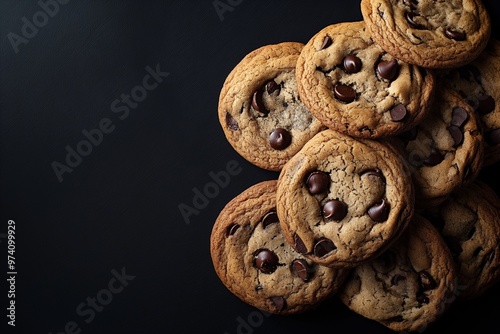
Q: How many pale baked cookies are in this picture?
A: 9